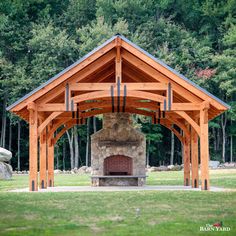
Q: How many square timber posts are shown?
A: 6